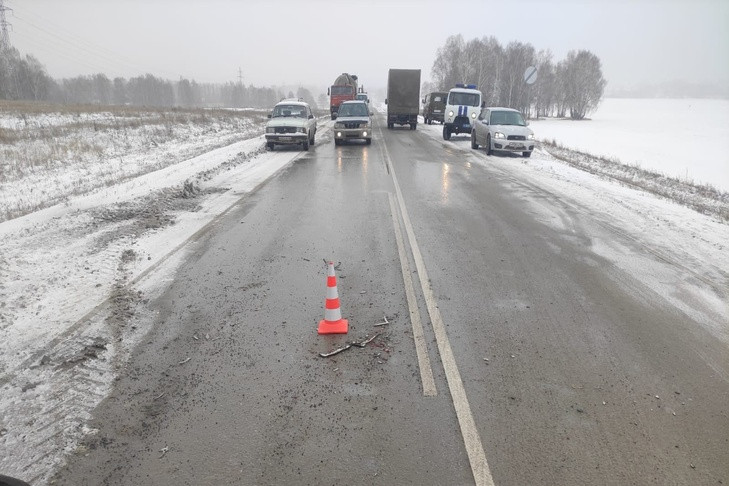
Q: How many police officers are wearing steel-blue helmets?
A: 0